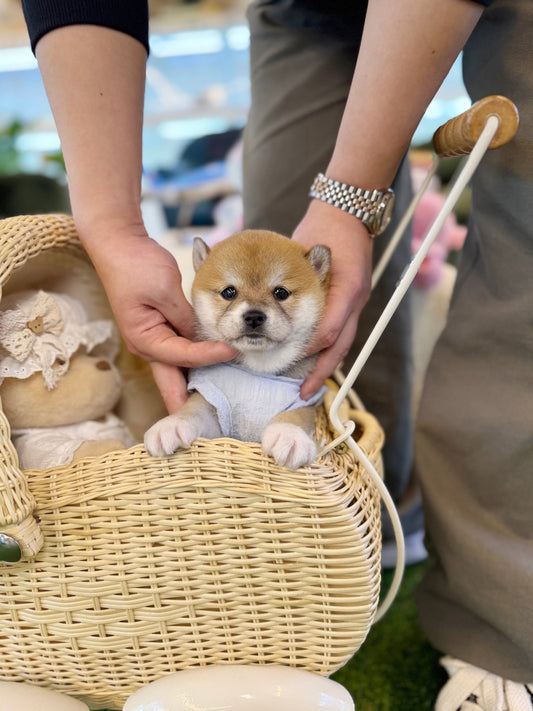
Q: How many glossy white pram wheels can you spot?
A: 2